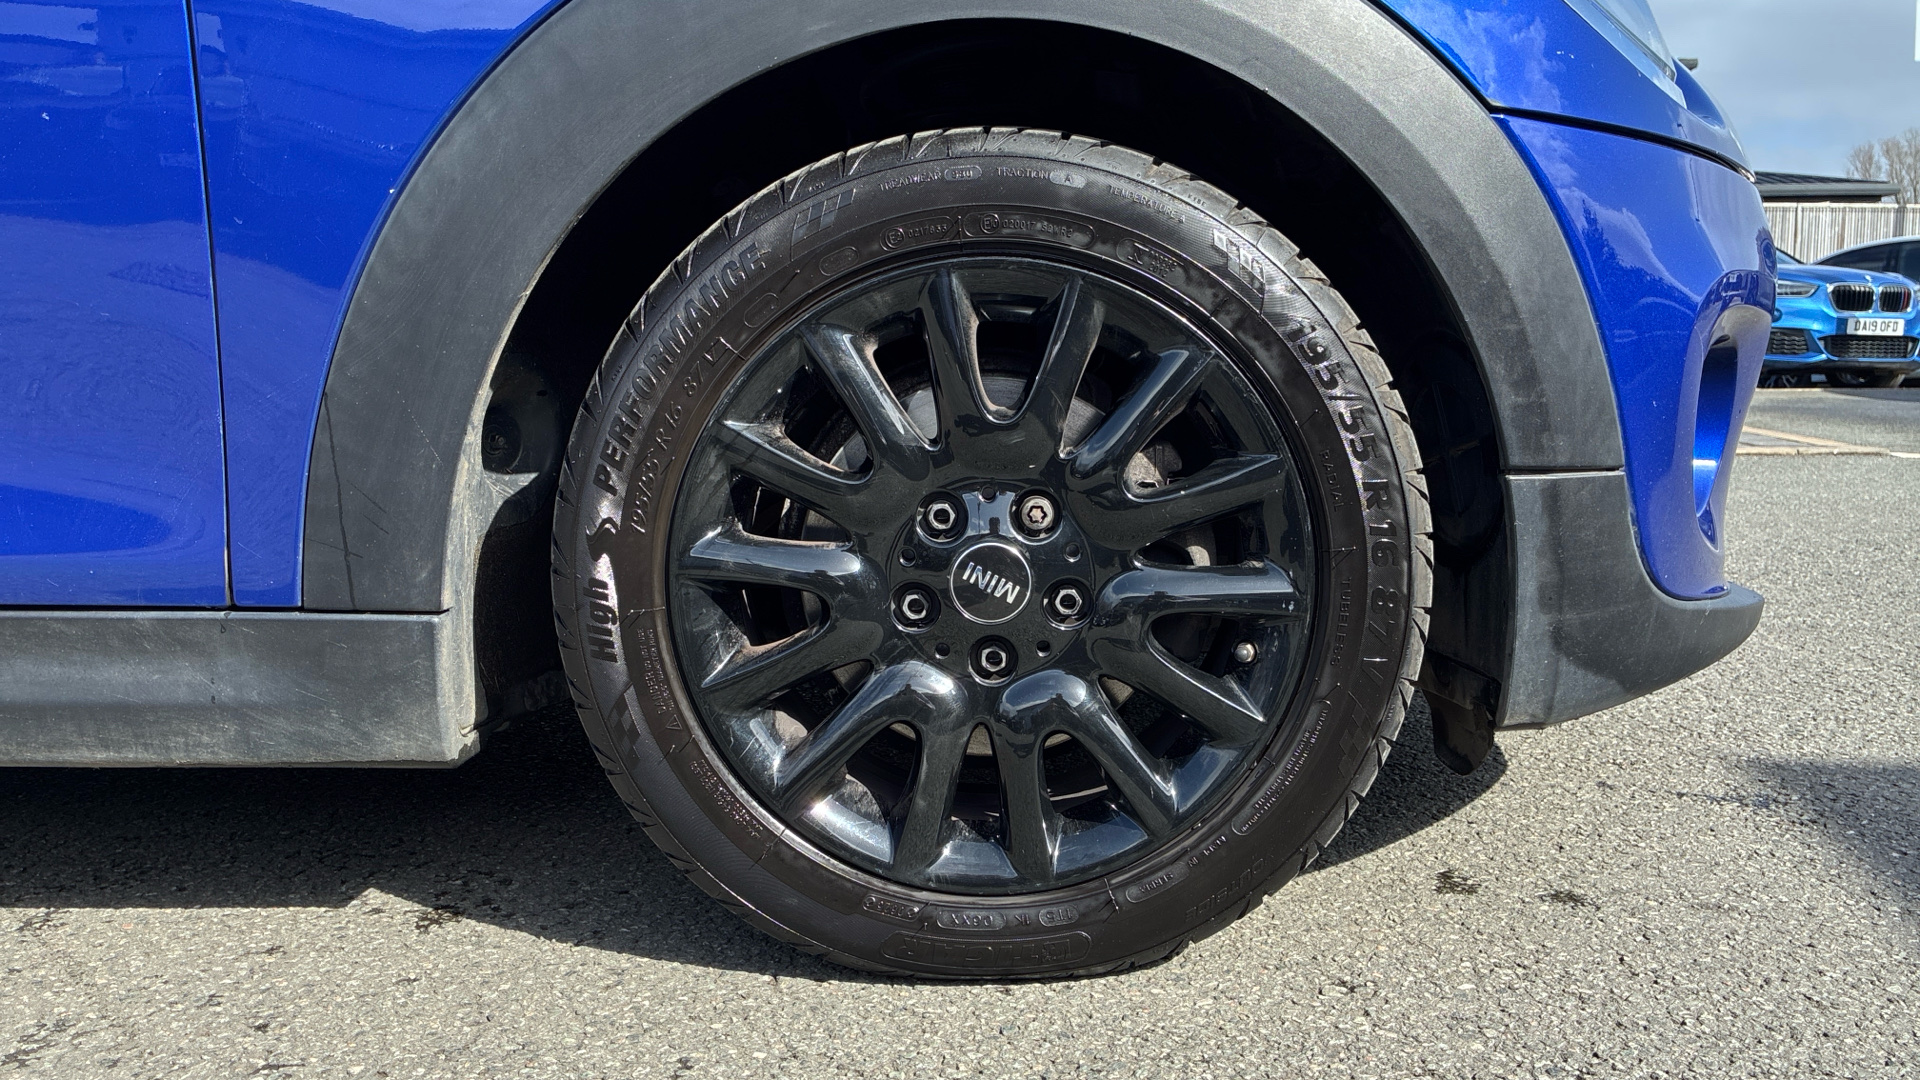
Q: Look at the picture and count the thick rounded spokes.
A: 14